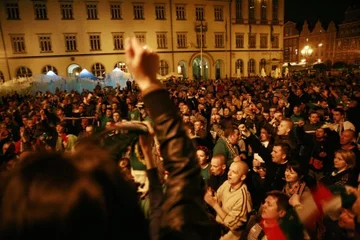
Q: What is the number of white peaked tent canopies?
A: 3